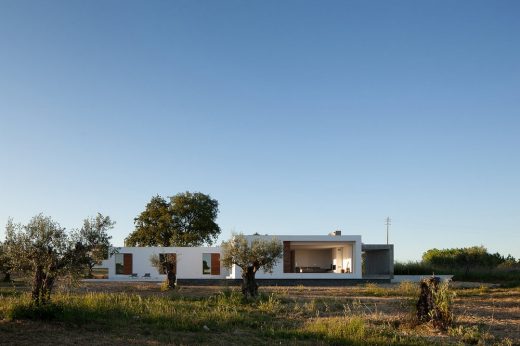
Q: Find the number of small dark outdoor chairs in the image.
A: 2